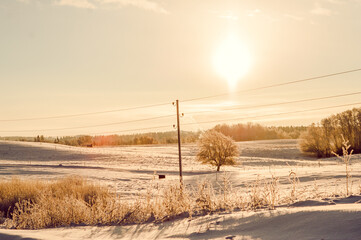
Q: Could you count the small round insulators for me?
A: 3